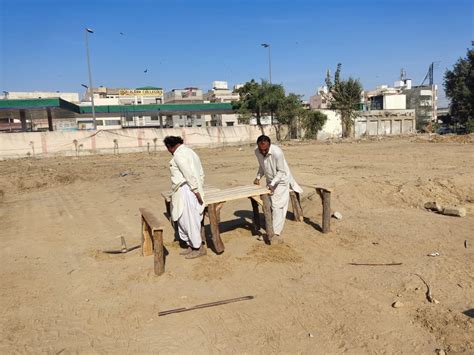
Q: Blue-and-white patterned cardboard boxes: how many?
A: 0